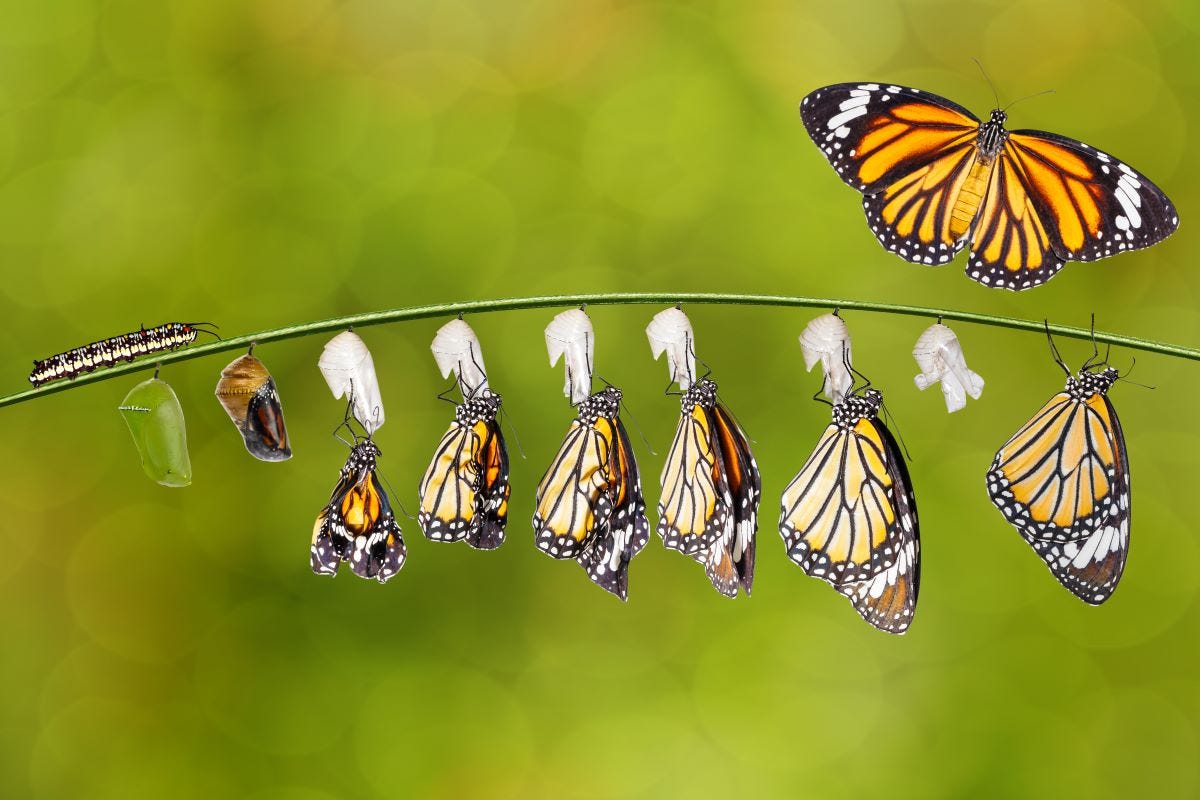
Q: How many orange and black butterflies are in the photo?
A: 7